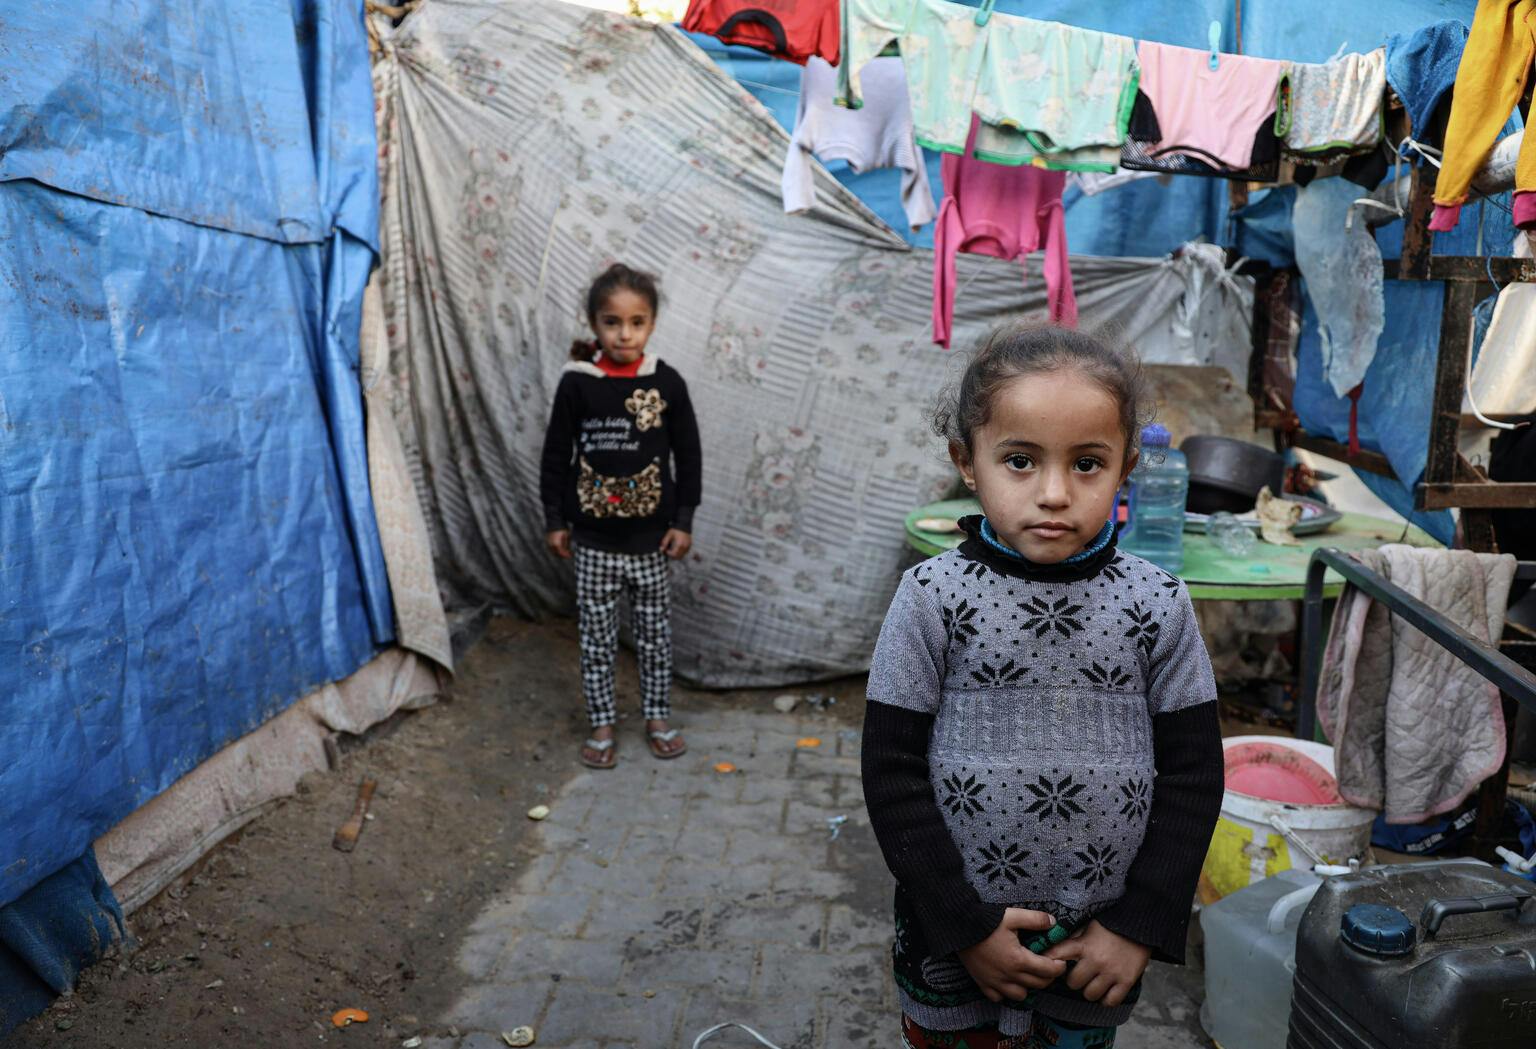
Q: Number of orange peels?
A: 3